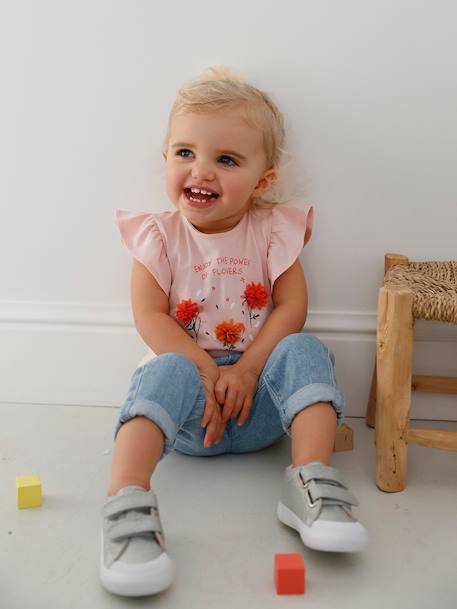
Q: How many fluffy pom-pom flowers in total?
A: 3